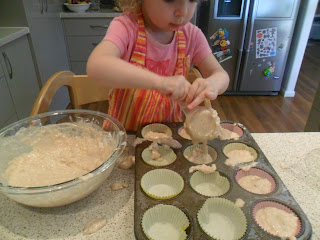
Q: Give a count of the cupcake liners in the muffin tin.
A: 12